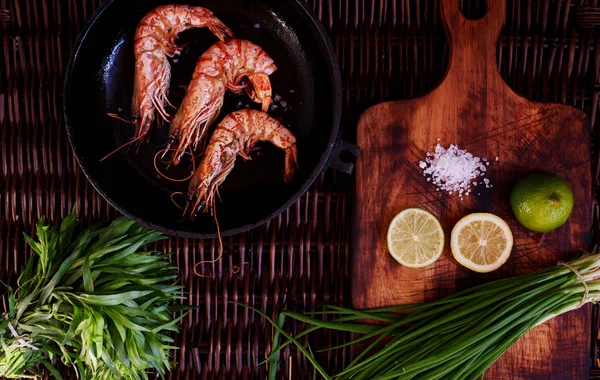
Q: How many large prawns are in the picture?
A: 3